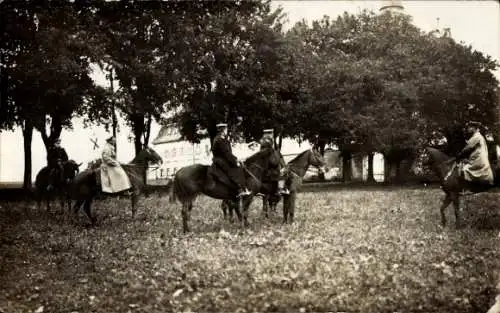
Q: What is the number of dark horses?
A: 5